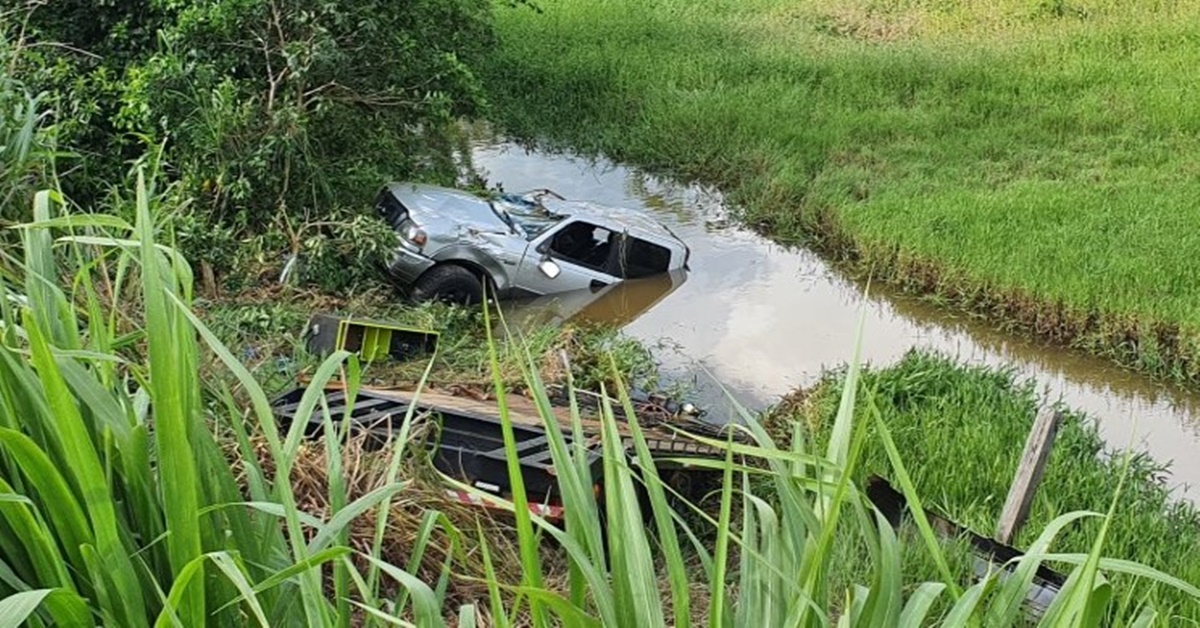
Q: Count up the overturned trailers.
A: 1